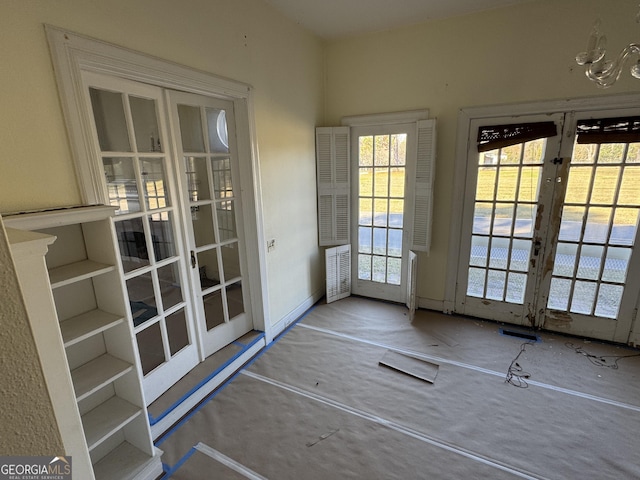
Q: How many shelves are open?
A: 5